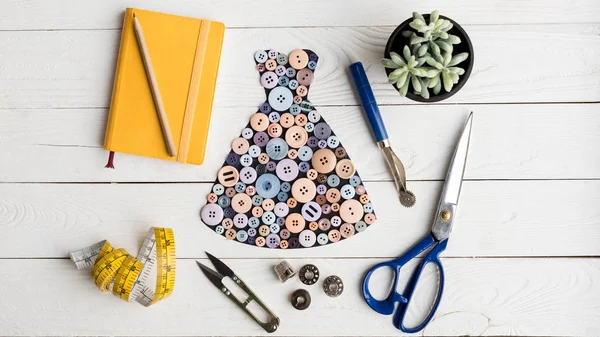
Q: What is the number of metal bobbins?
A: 3